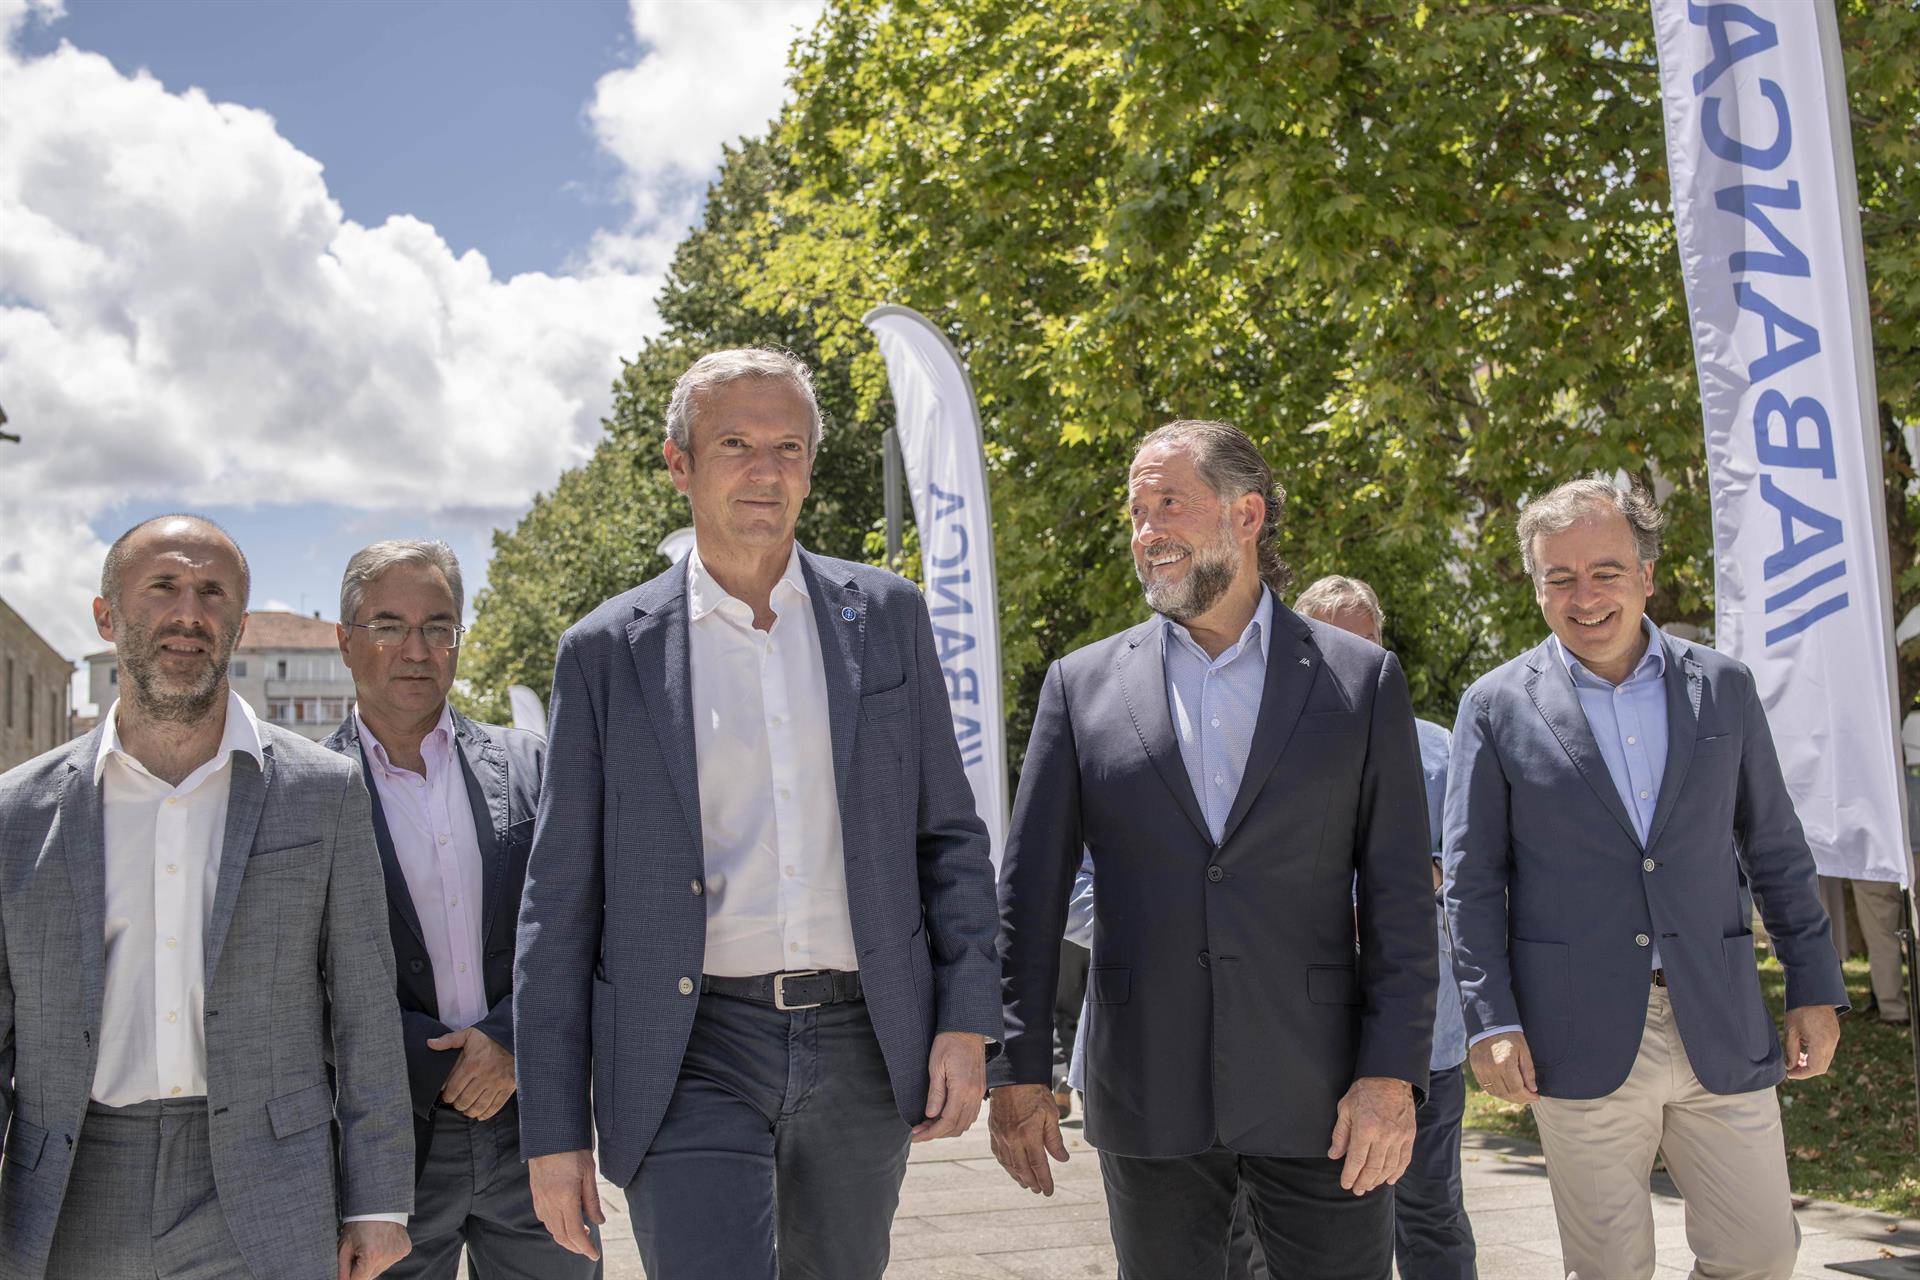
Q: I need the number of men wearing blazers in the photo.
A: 5